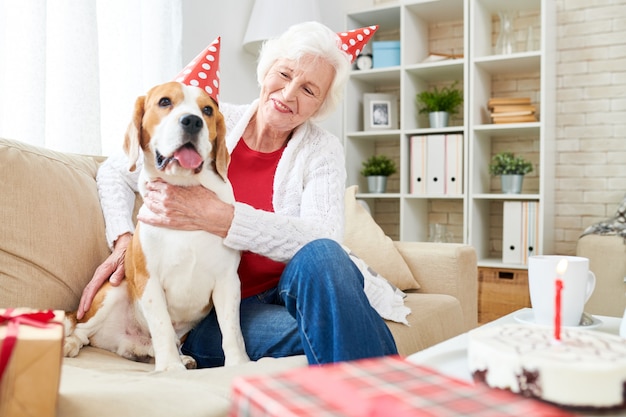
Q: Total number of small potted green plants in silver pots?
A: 3